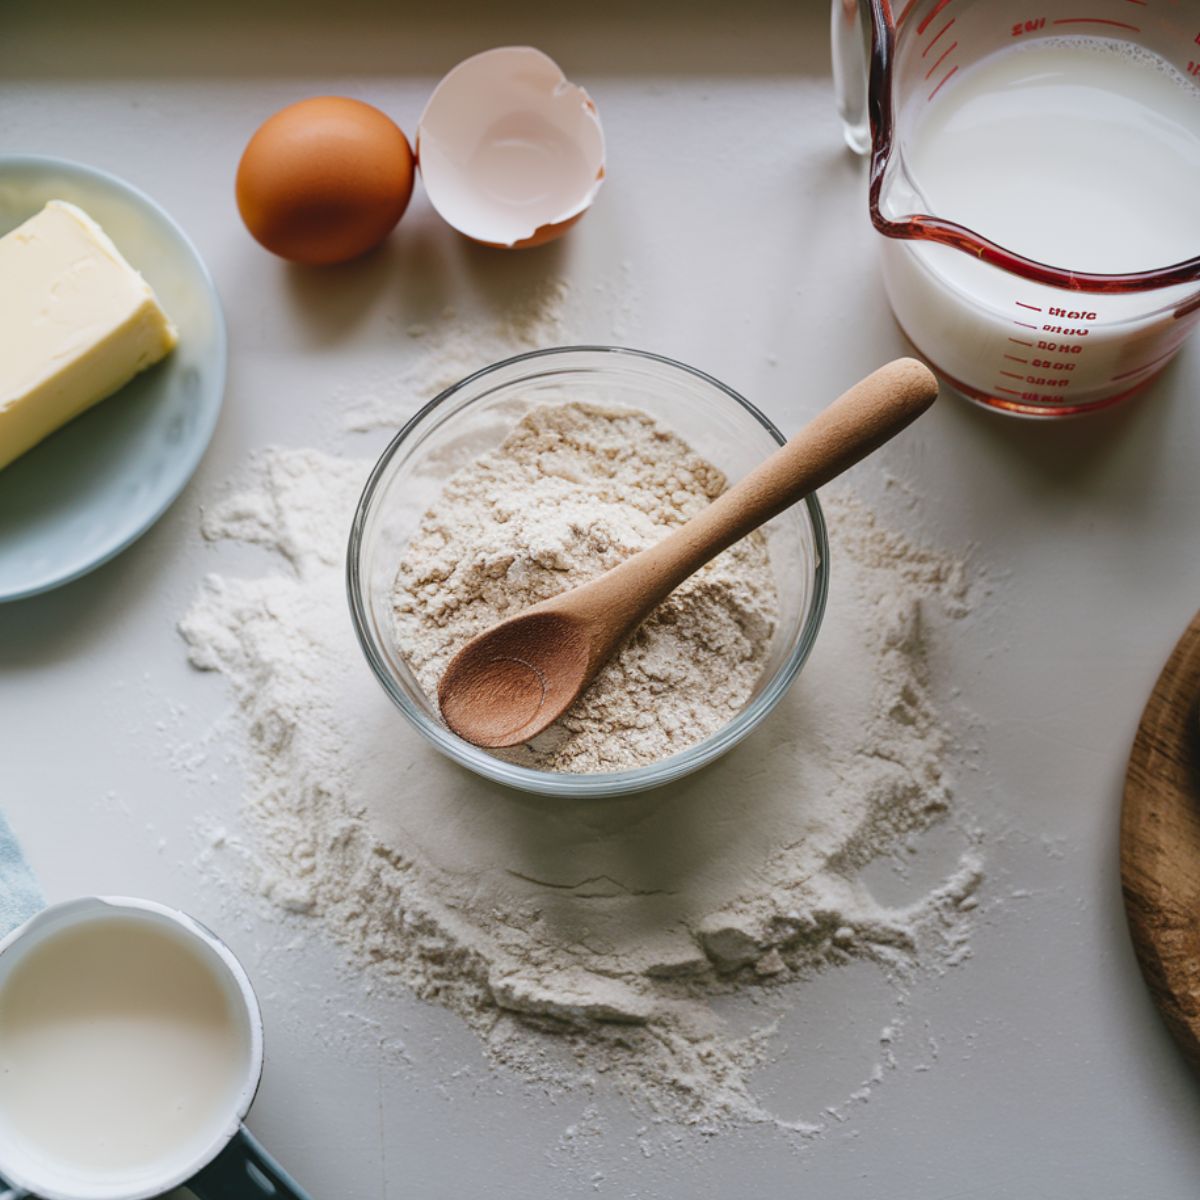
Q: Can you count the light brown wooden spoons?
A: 1